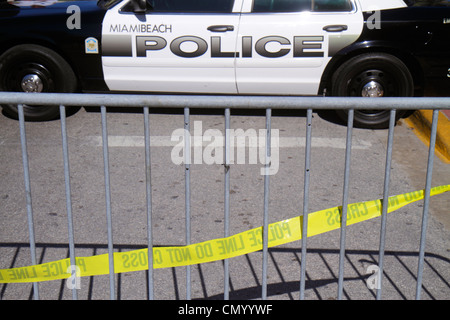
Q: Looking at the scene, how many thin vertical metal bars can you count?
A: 11